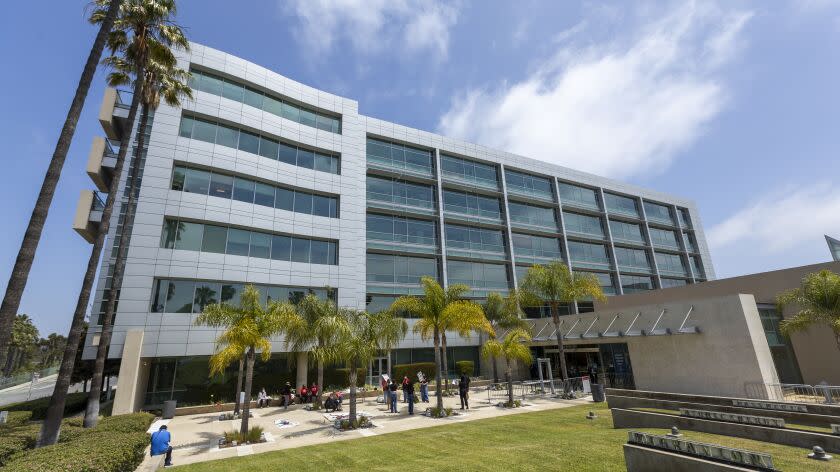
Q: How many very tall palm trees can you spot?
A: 3